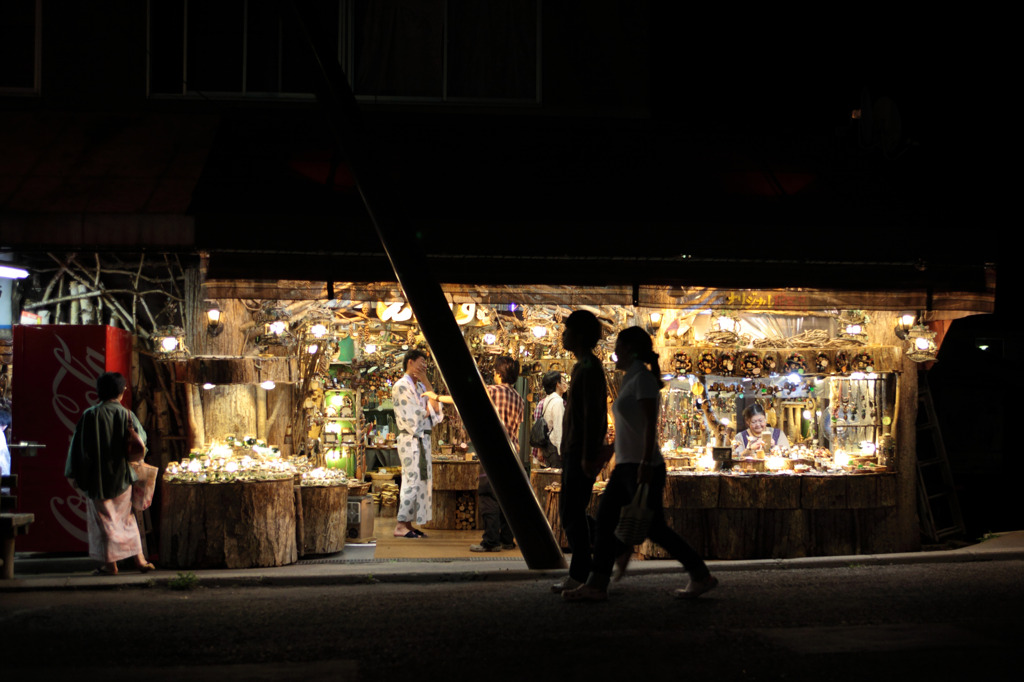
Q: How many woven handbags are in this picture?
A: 1